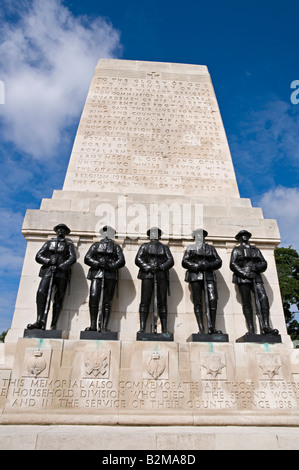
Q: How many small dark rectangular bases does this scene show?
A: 5